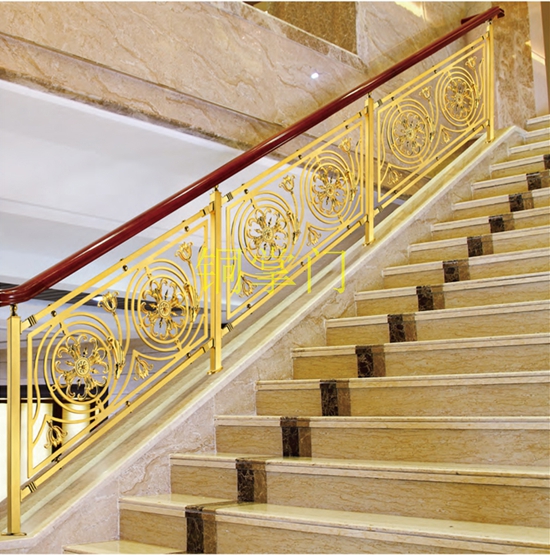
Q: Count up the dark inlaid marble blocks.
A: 13